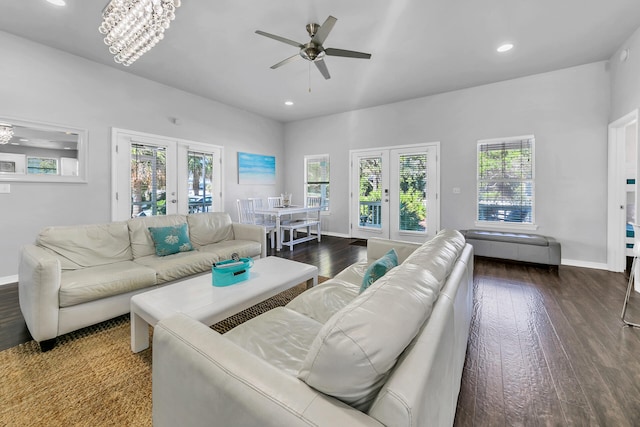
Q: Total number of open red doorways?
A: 0